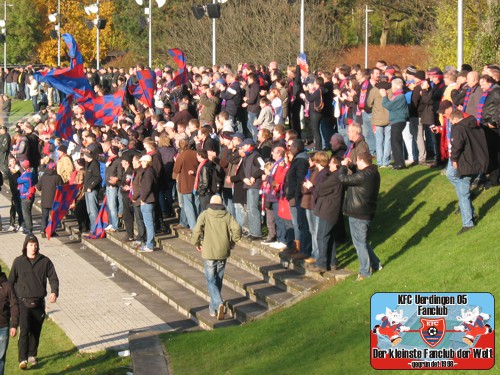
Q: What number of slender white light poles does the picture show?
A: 8